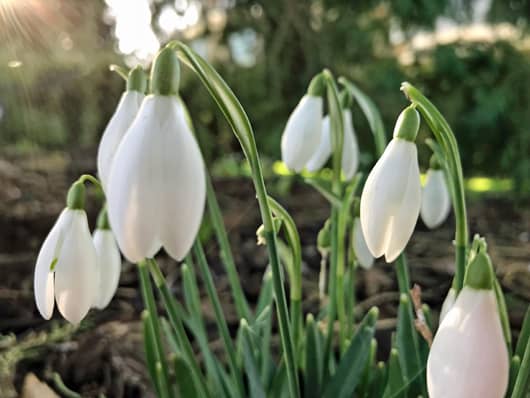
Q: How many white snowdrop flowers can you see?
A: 11